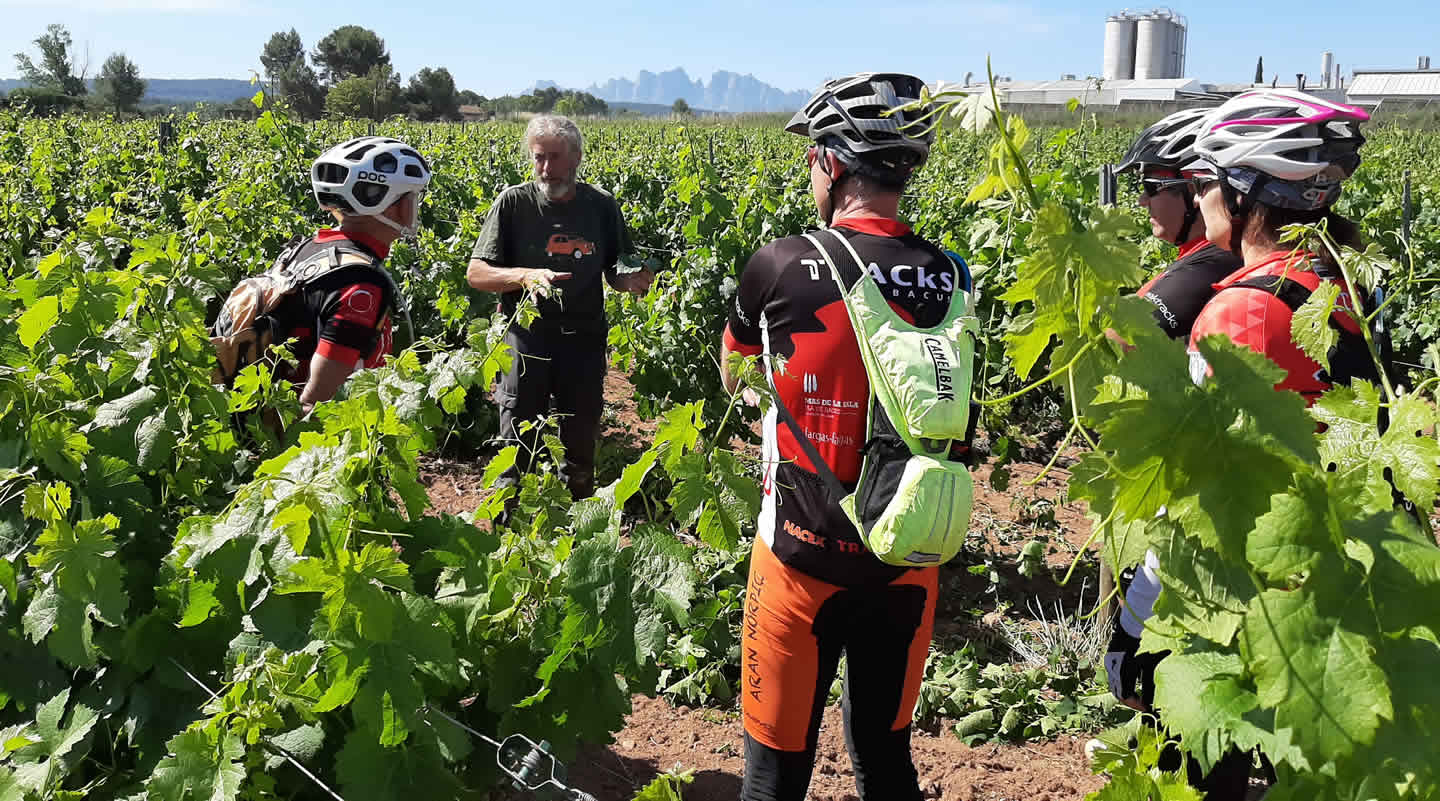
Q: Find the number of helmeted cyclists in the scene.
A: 4